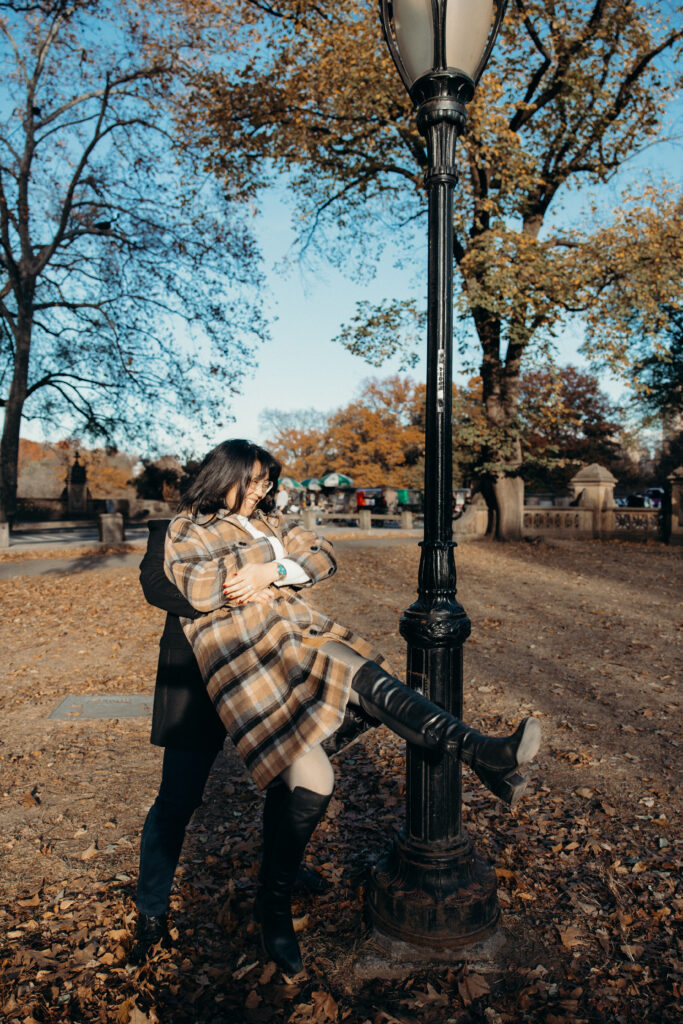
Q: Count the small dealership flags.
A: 0